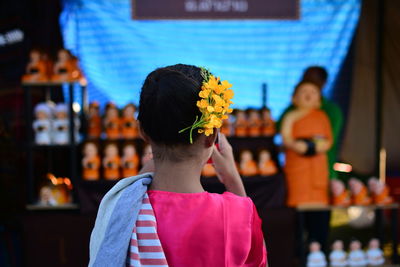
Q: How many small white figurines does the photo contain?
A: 6